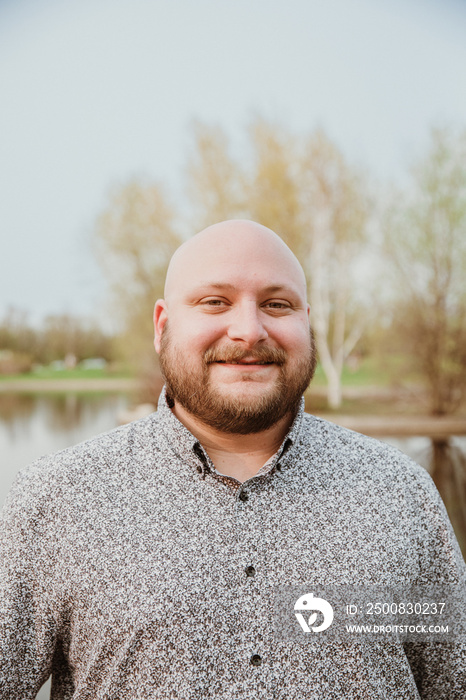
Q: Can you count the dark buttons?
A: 5